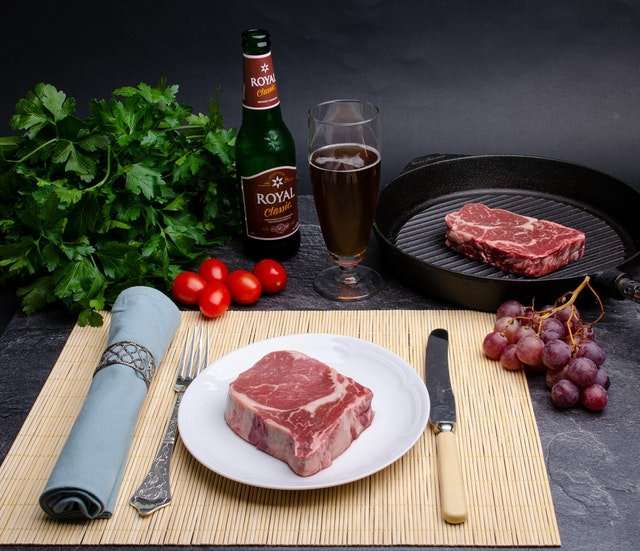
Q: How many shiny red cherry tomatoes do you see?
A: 5